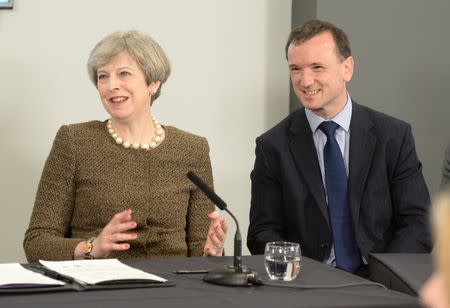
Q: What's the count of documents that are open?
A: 1